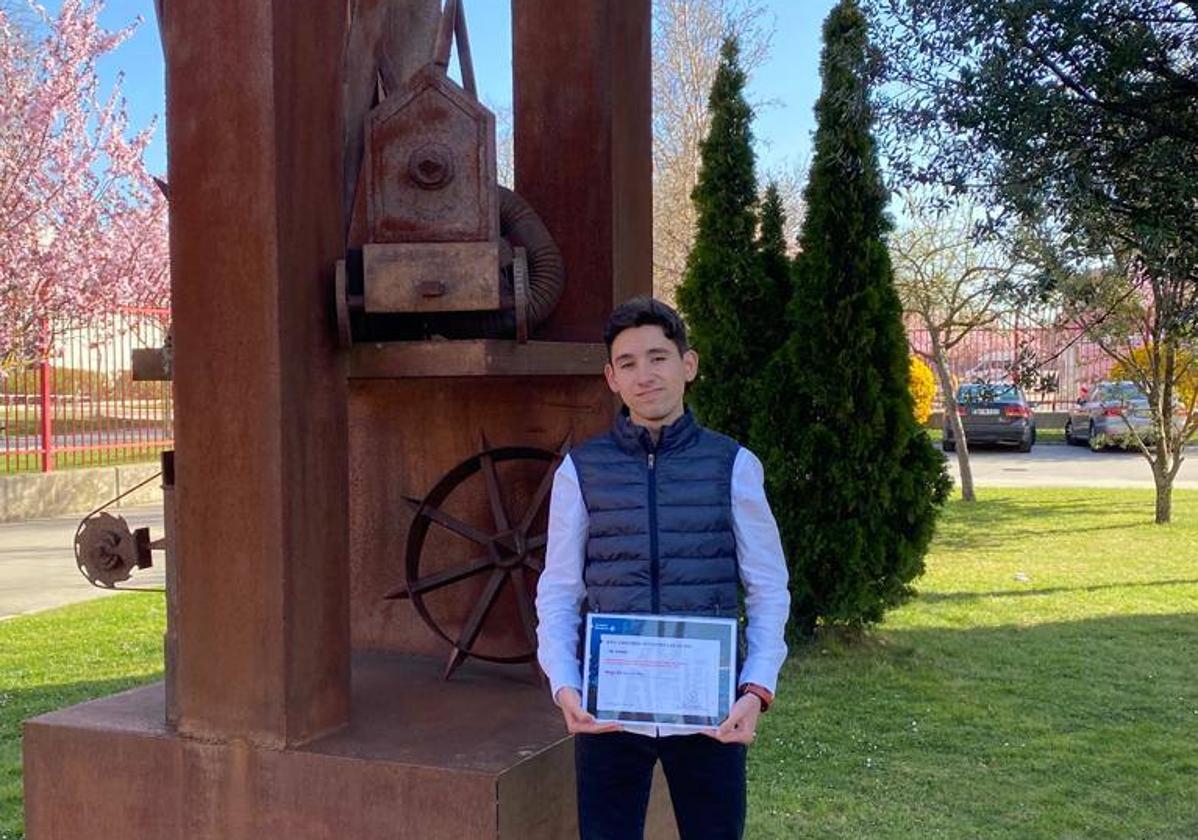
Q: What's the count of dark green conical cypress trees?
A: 3